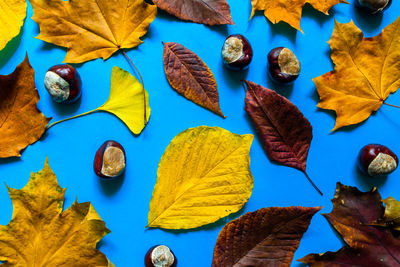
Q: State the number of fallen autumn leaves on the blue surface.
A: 13